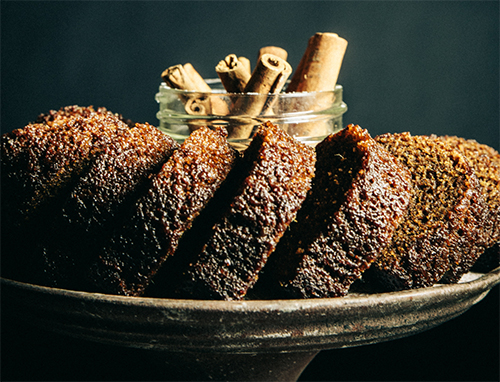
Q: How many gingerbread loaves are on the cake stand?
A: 7